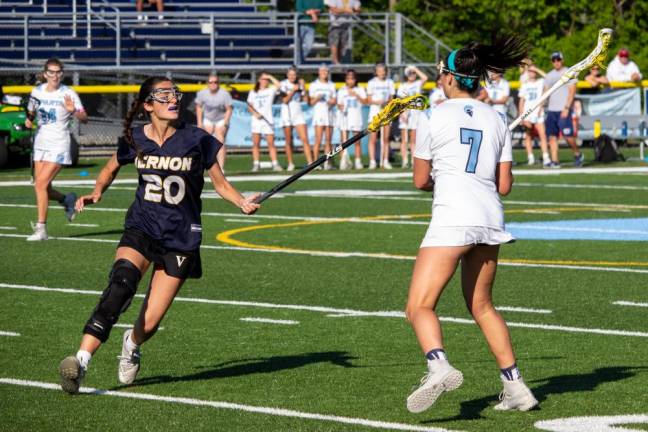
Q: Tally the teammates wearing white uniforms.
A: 11